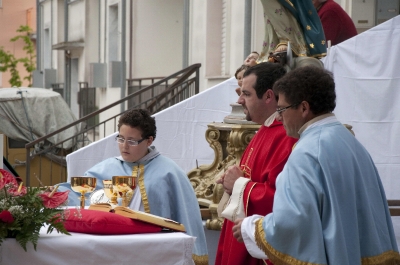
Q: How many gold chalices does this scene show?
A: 3